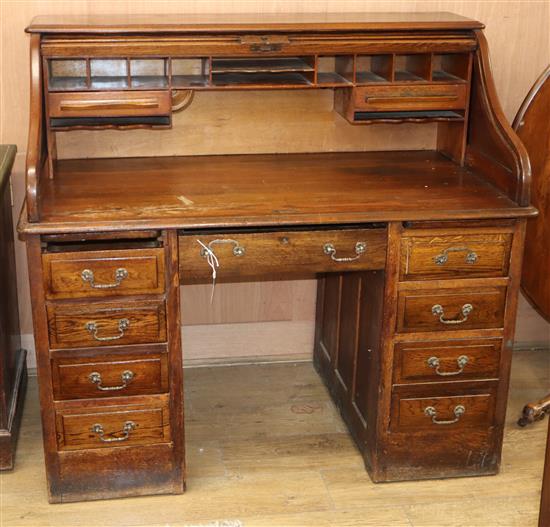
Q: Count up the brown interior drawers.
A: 2